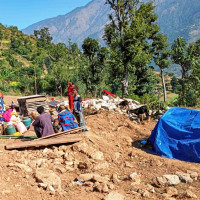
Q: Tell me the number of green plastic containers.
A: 2